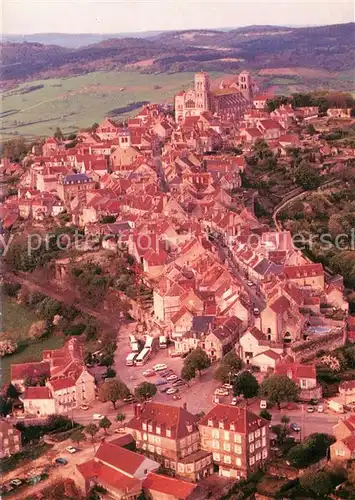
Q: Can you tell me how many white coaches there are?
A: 6